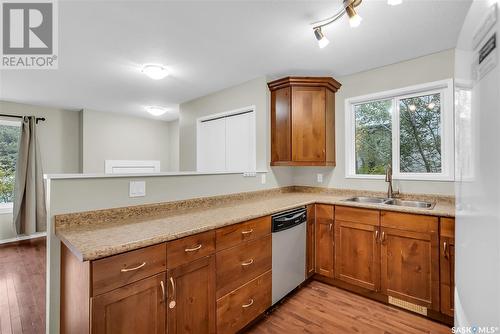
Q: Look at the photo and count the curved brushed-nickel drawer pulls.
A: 5